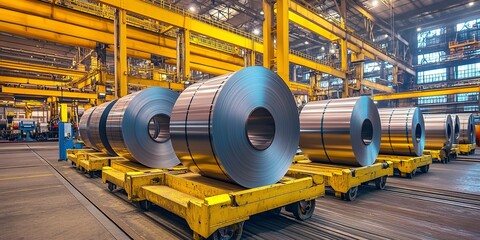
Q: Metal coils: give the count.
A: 9